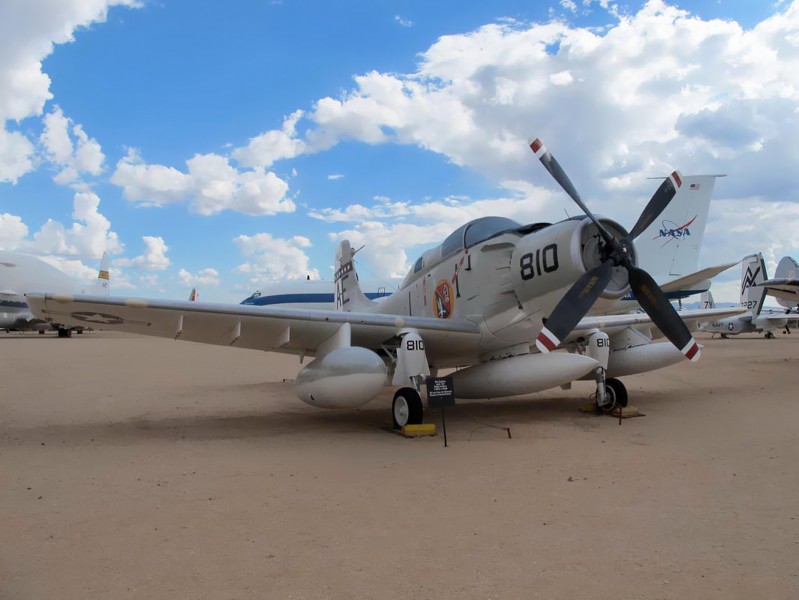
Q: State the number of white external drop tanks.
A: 3